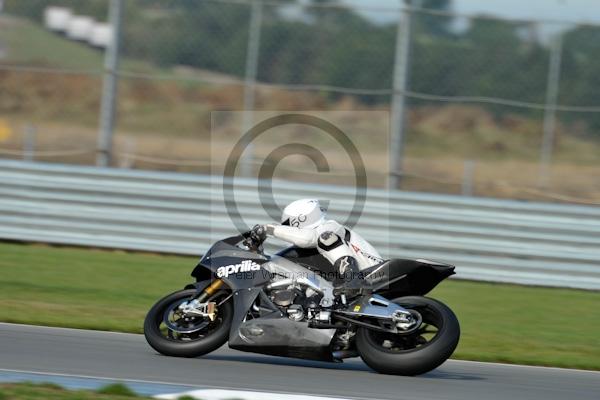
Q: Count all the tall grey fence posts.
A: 4